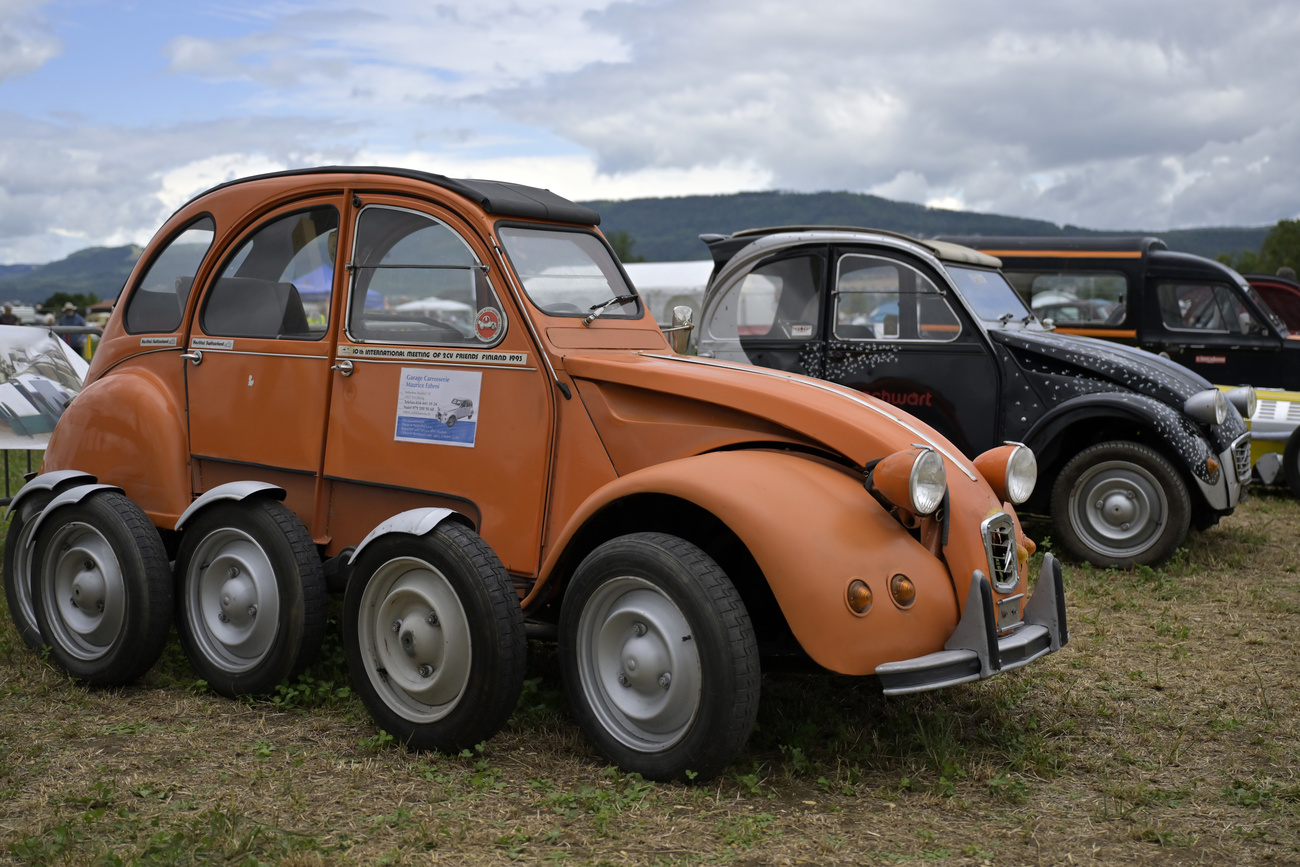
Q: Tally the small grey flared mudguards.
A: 4